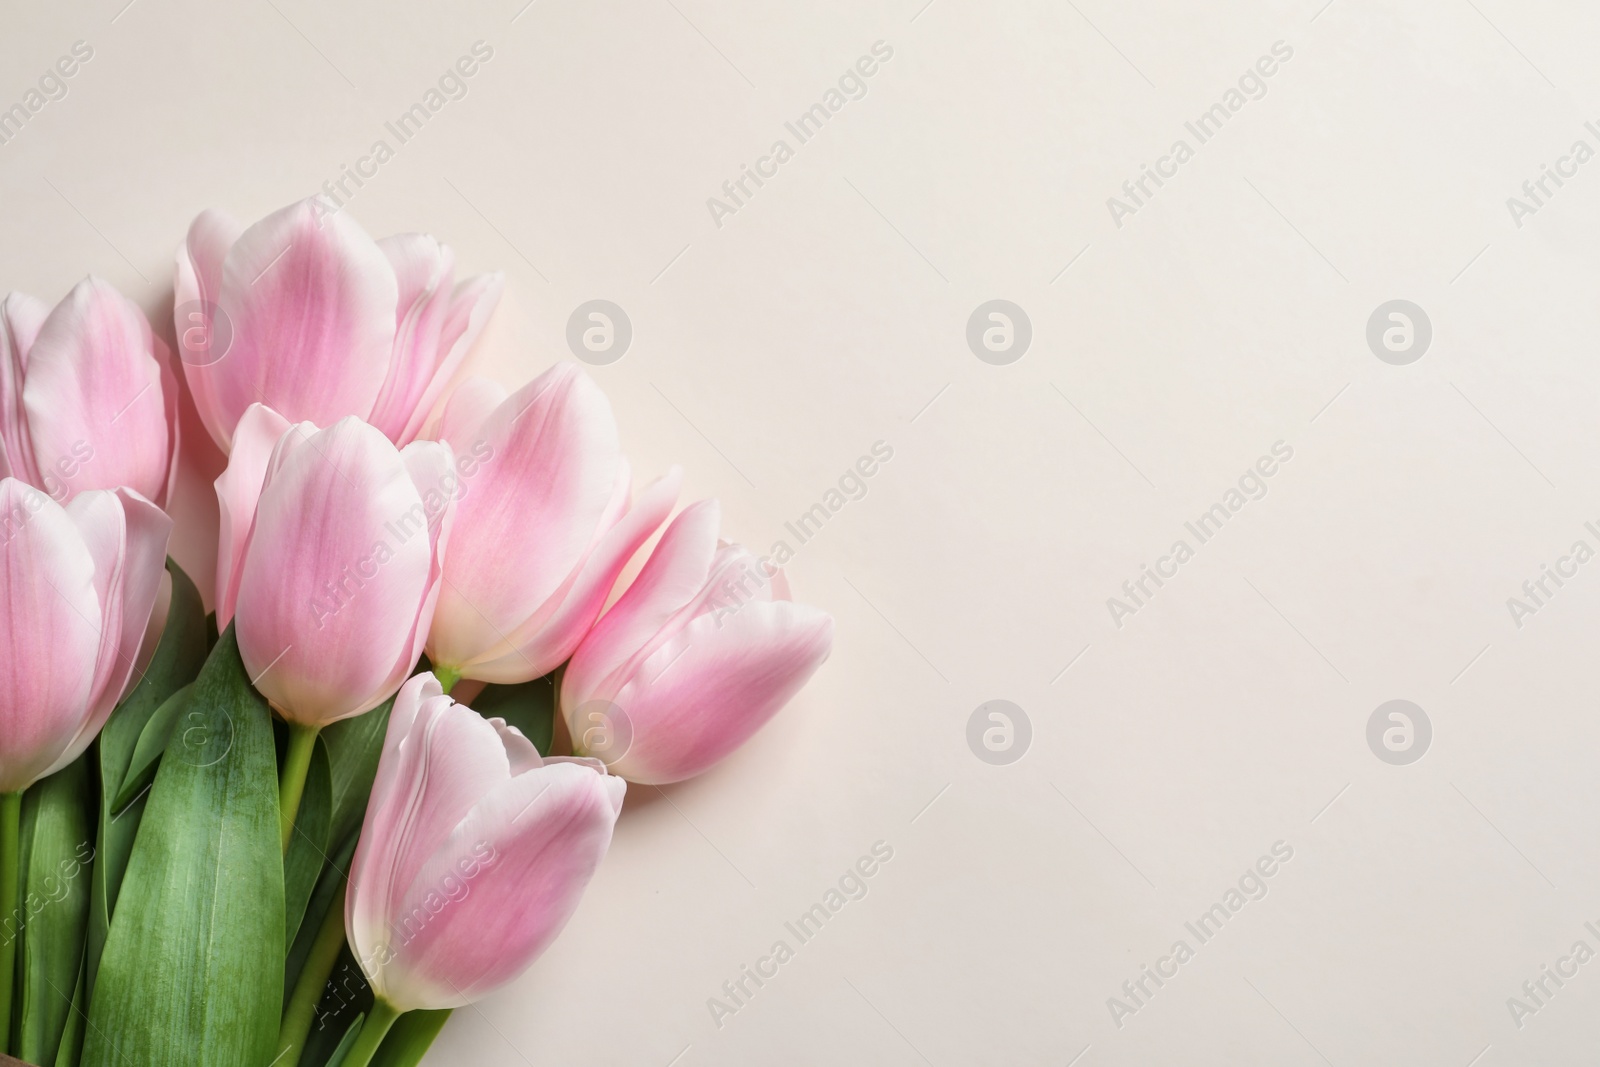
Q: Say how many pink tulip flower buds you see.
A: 7